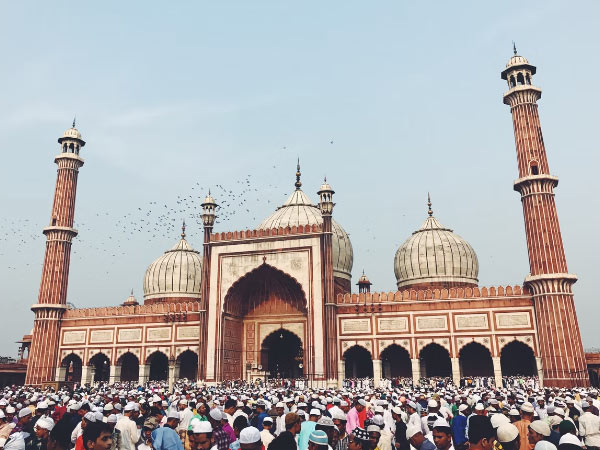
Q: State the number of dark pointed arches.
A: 11